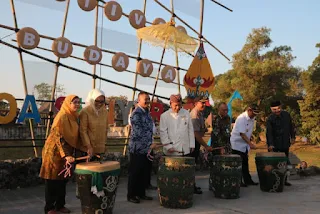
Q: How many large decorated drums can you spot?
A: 4